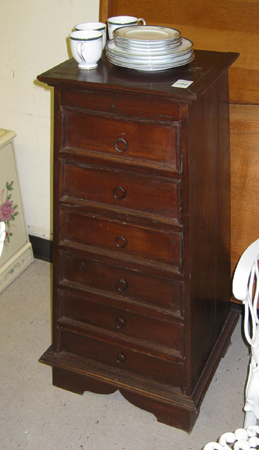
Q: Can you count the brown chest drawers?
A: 6